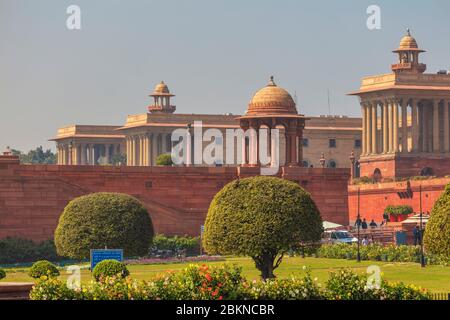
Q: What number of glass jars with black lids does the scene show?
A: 0